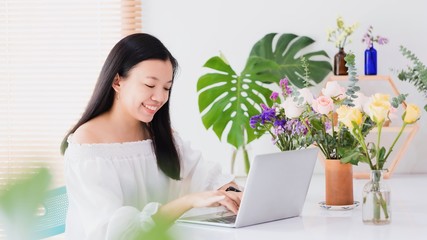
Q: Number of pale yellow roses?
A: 3